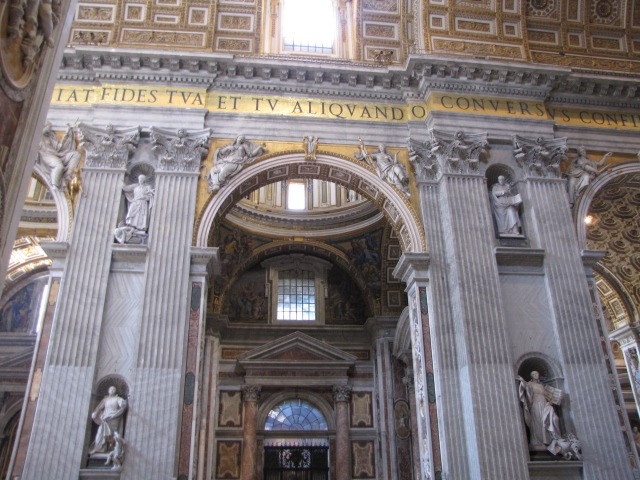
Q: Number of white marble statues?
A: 8